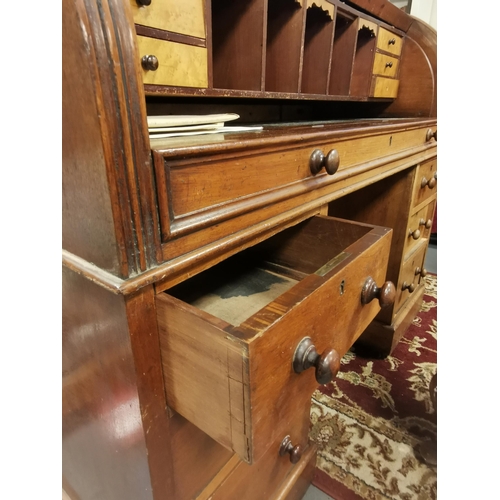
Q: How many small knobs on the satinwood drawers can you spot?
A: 4